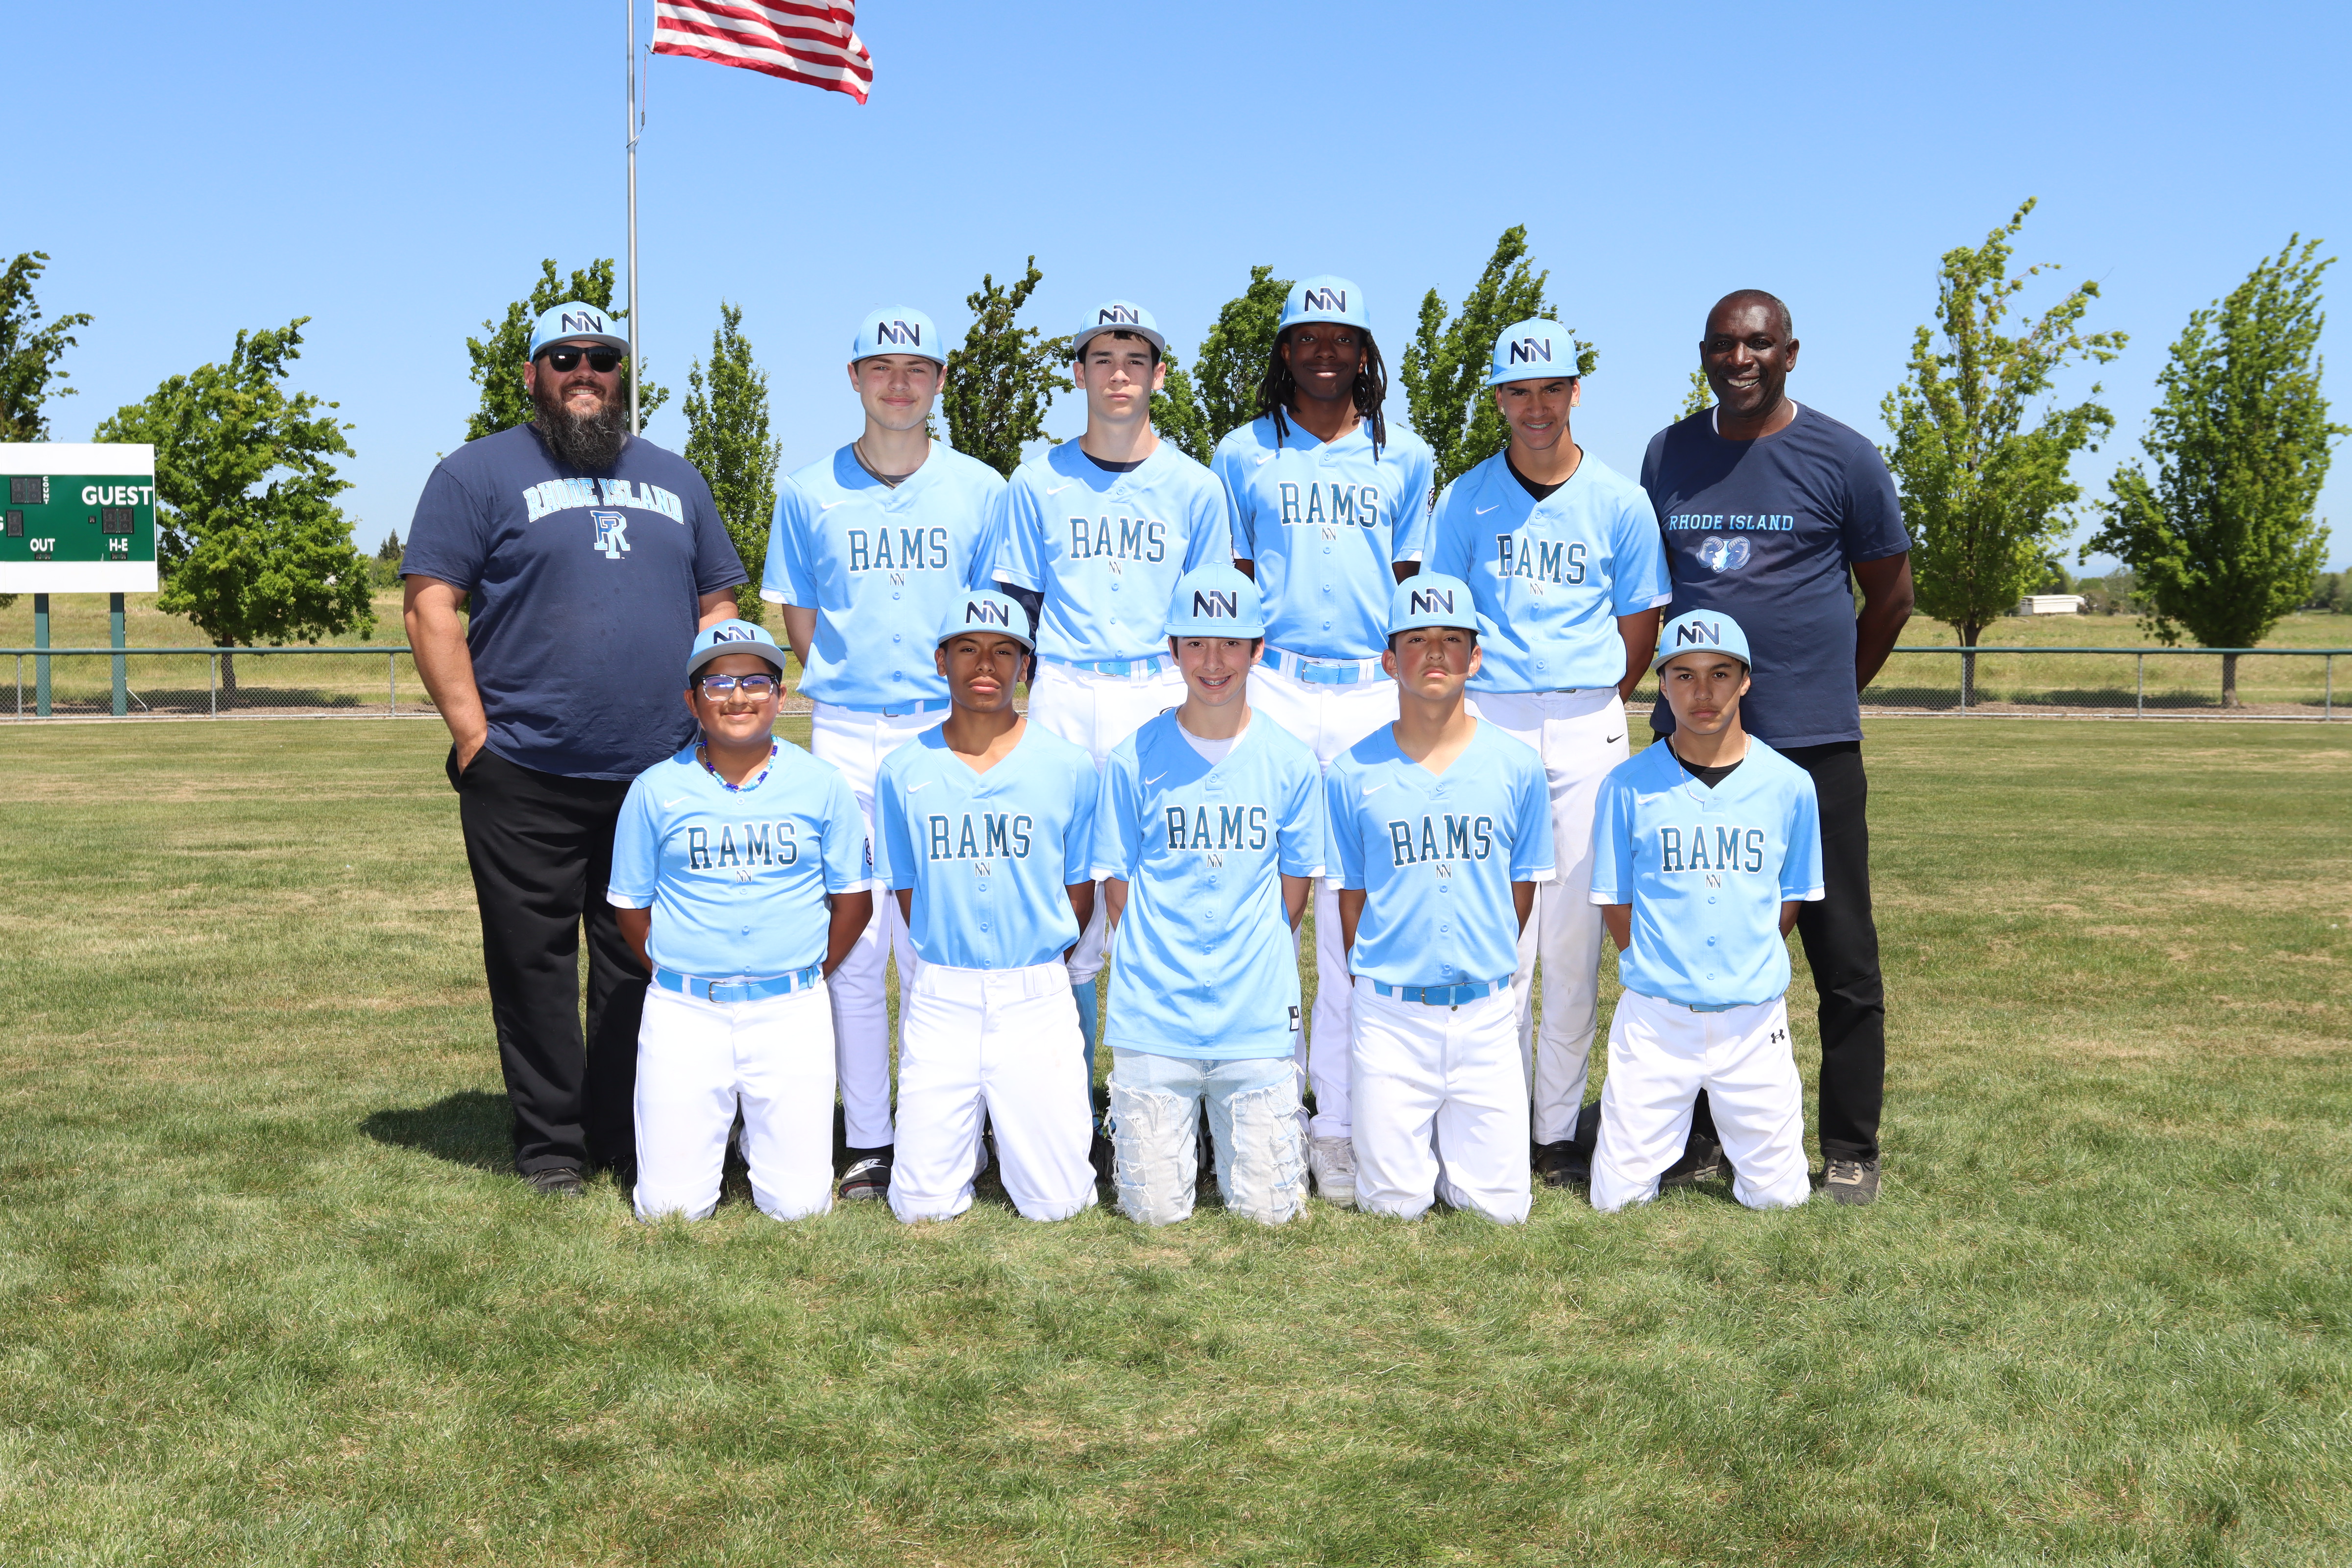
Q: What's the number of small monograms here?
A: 9